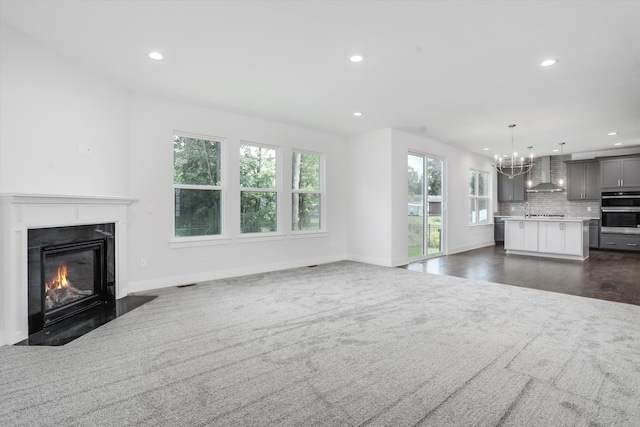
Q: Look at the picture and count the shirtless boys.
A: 0